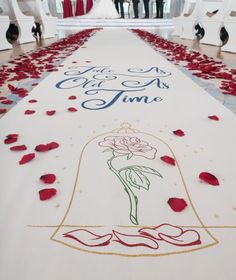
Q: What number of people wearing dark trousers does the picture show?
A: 4